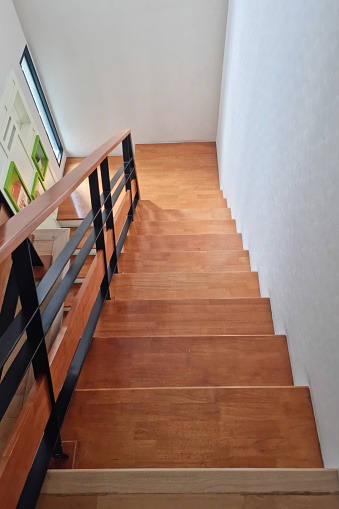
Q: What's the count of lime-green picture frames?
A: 3